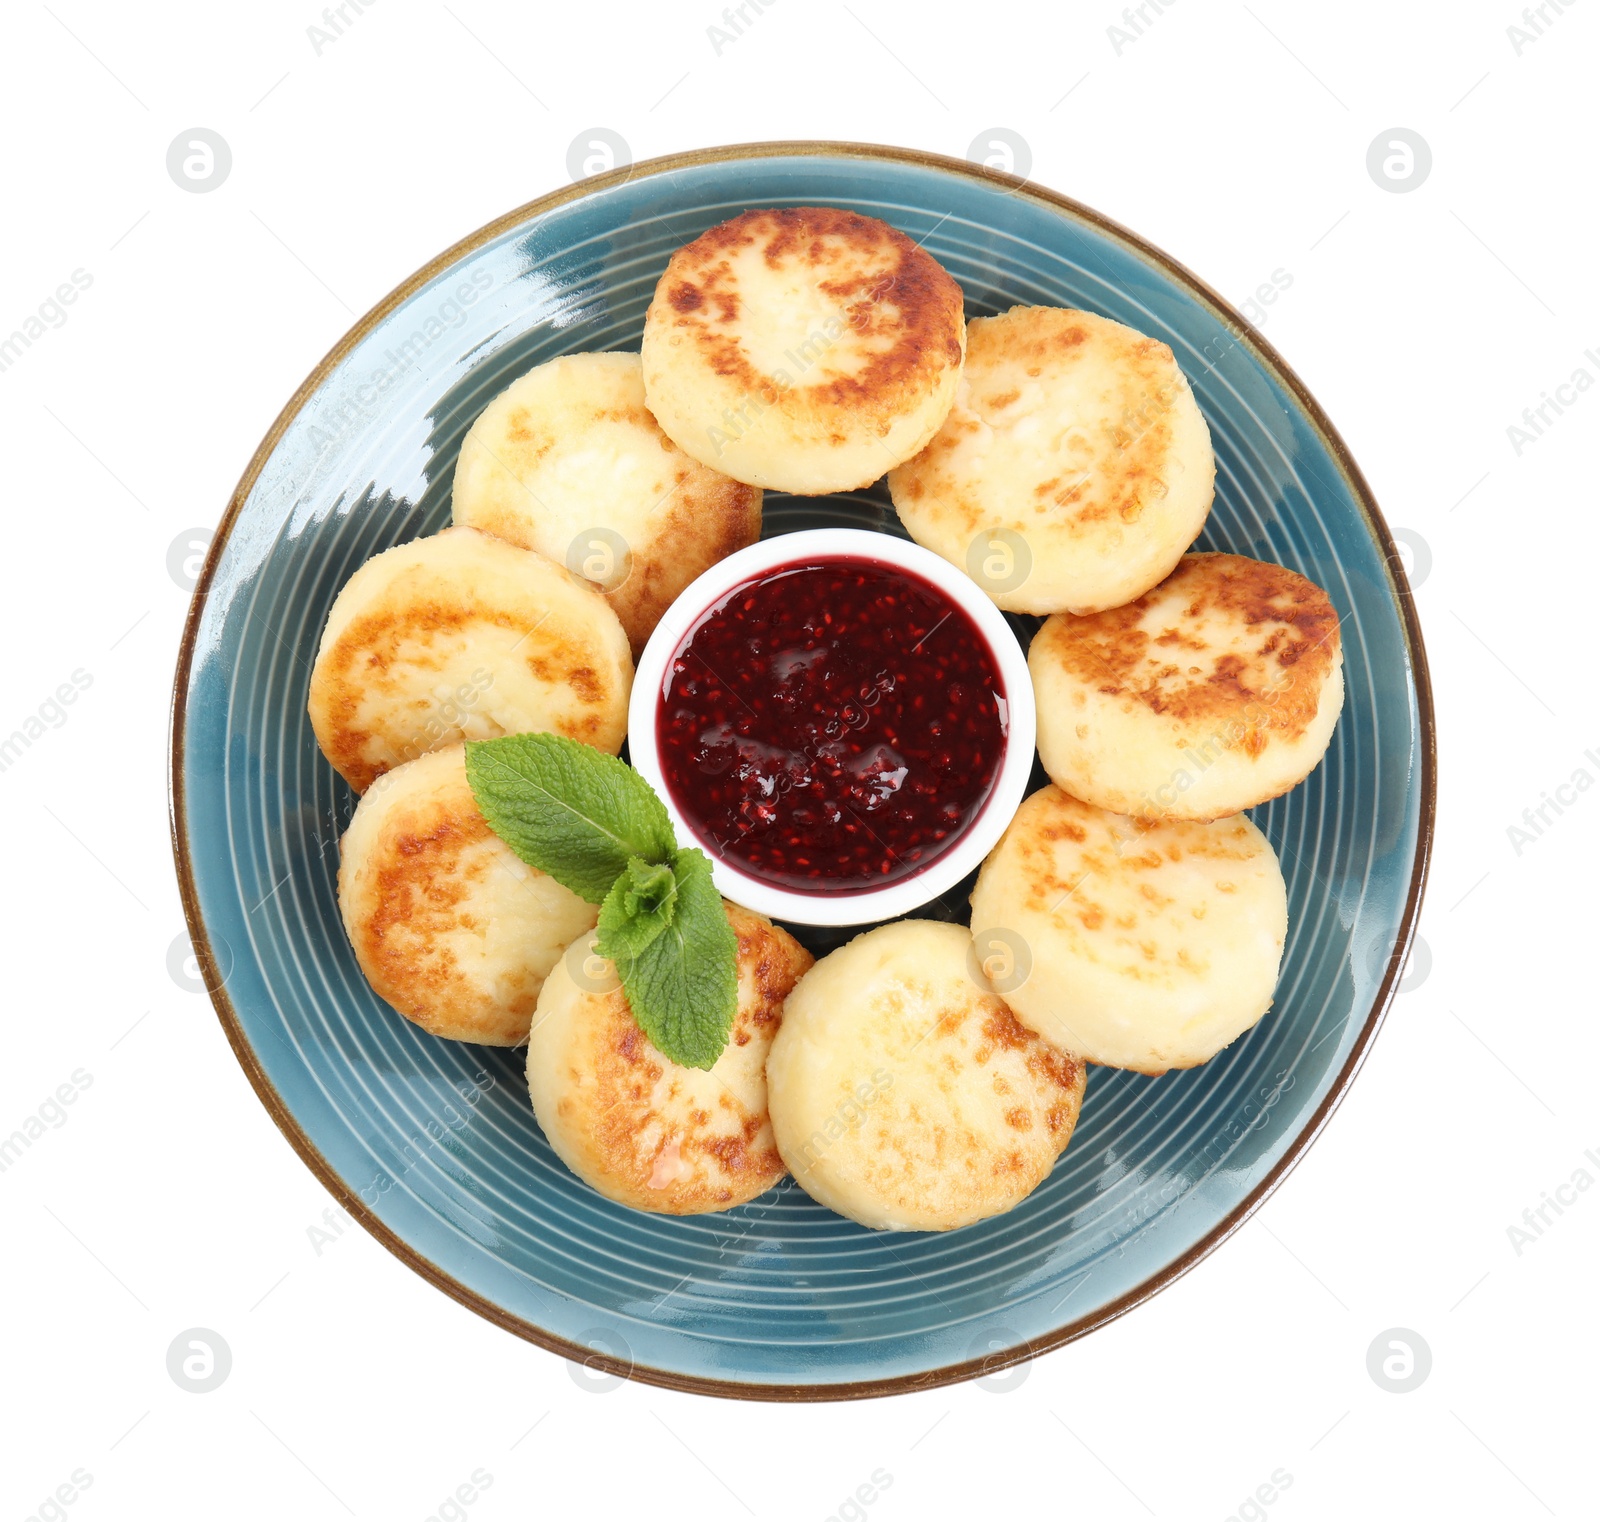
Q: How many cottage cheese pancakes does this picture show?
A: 9